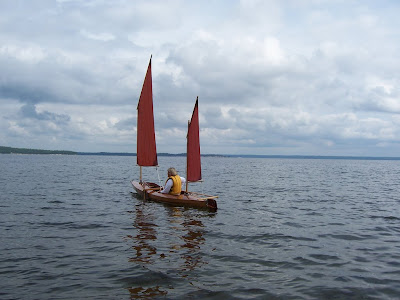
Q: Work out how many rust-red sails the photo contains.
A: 2